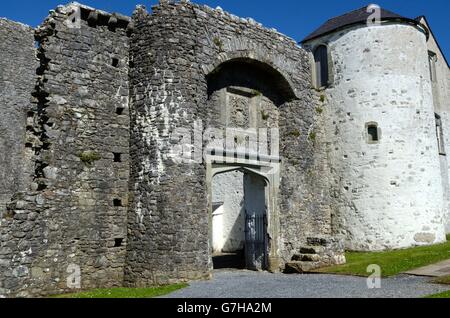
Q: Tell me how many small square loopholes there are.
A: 5